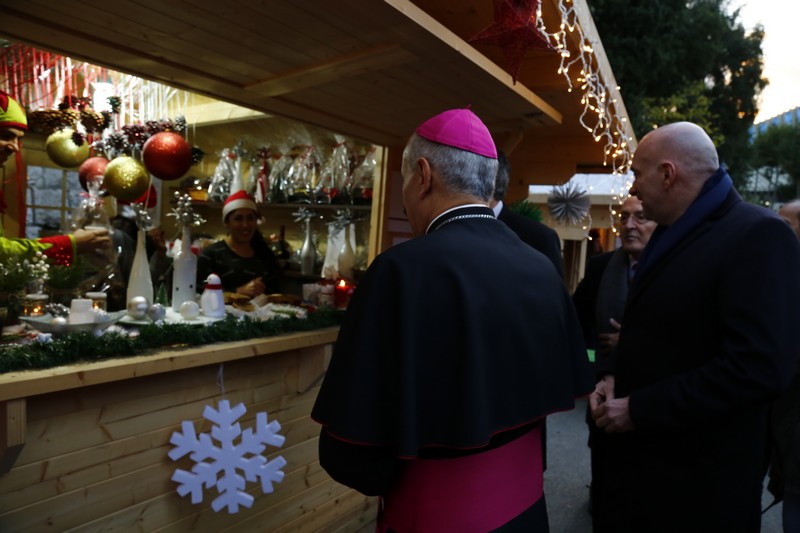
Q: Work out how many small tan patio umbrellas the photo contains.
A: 0